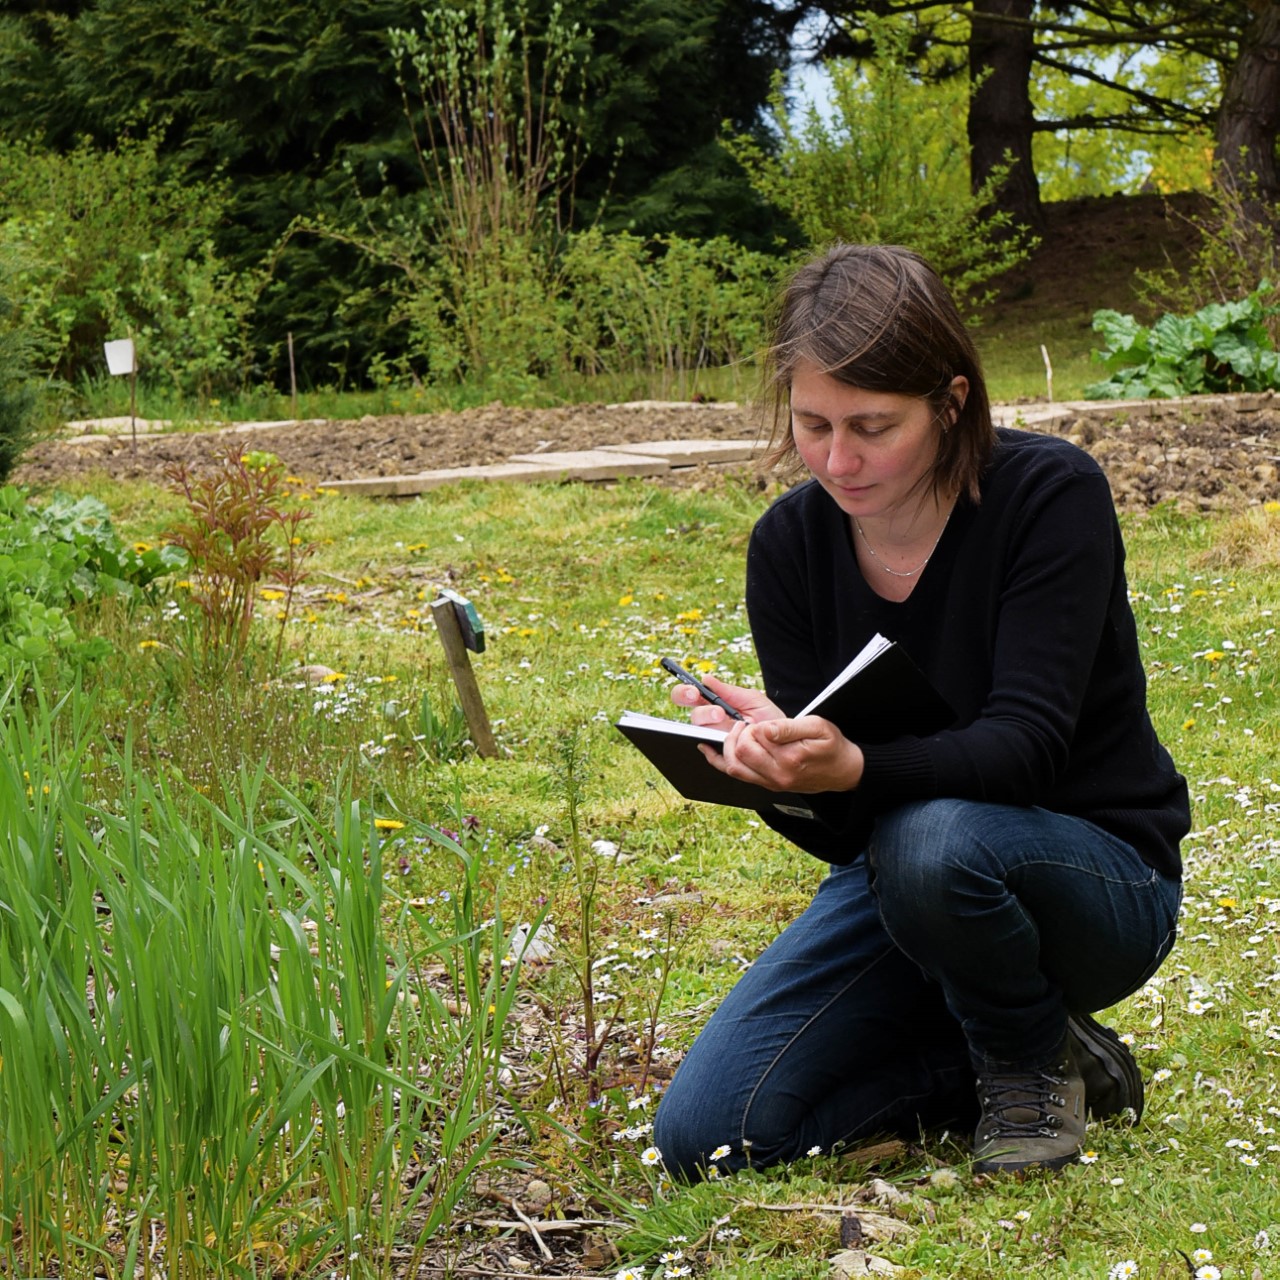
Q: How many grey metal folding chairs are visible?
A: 0